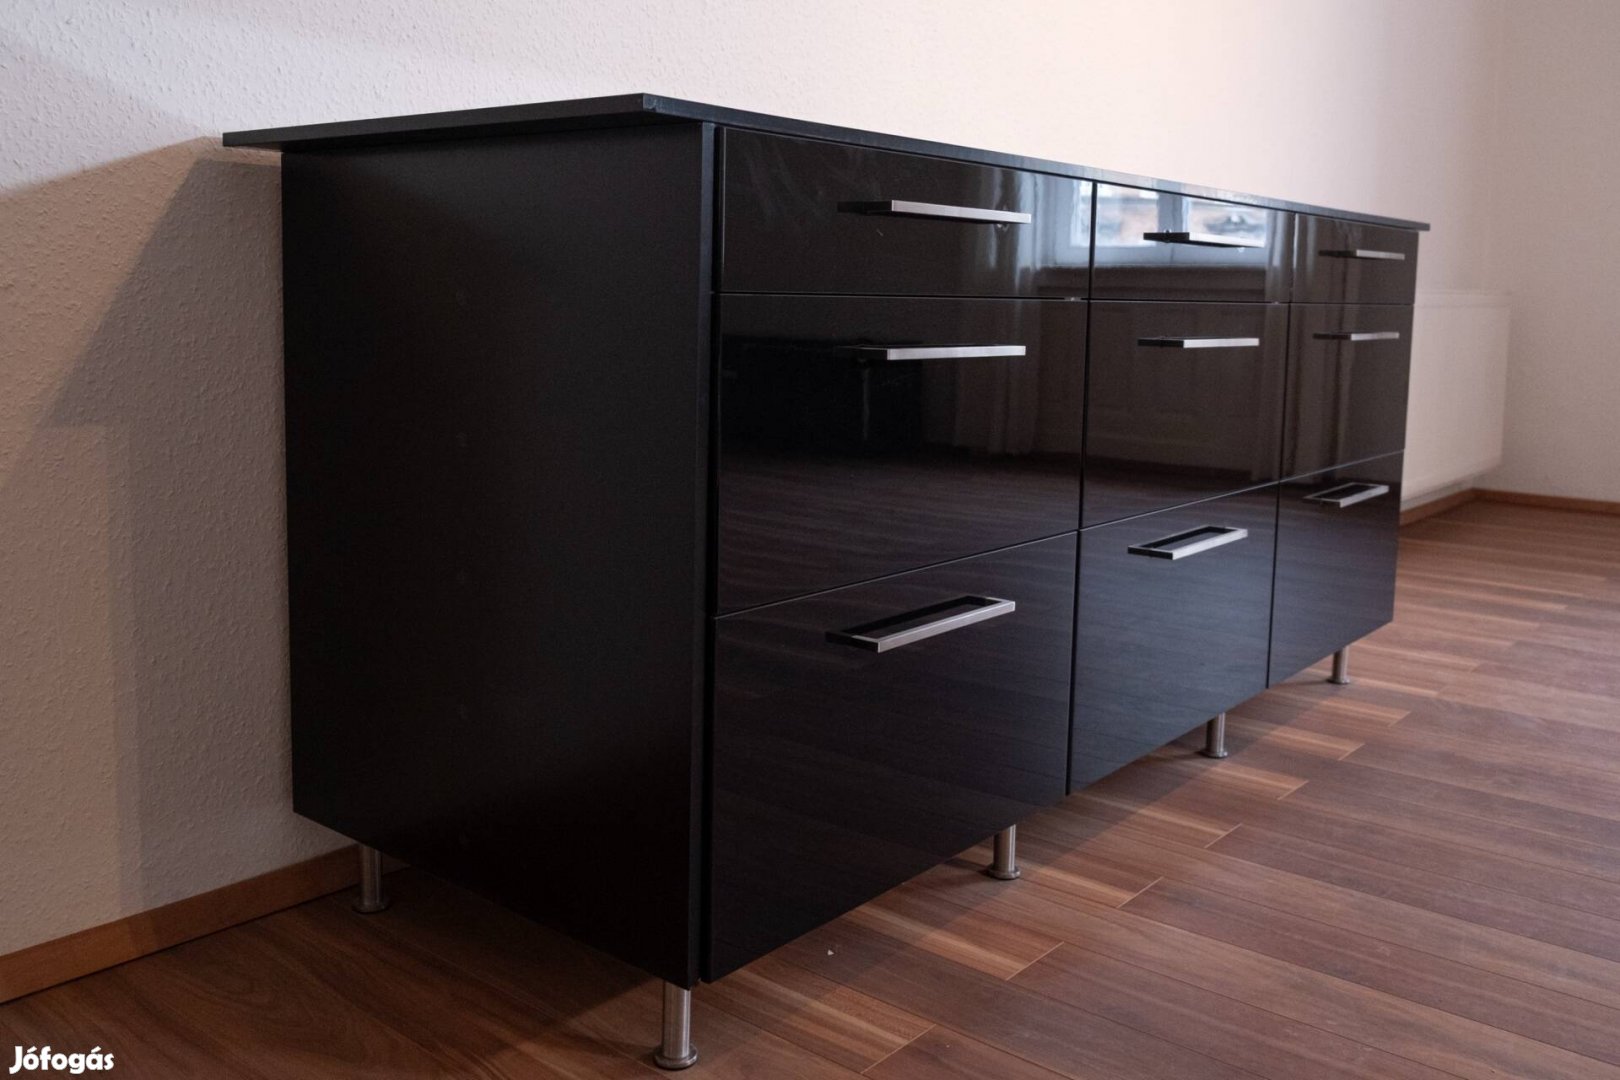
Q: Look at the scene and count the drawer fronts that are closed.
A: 9